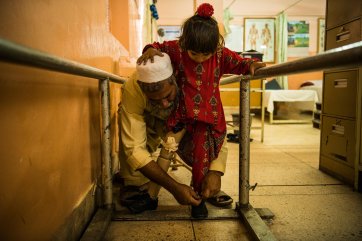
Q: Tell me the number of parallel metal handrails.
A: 2